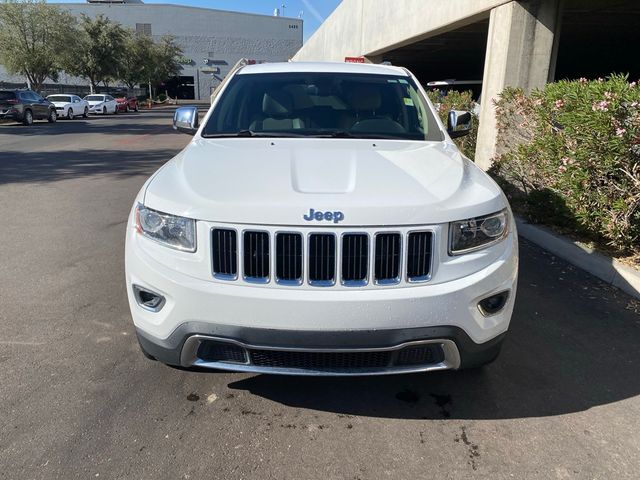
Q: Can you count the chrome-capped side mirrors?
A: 2